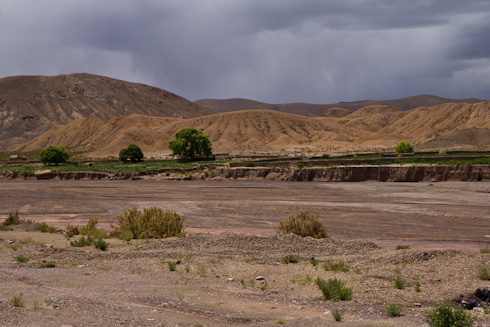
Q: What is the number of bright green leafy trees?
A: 4